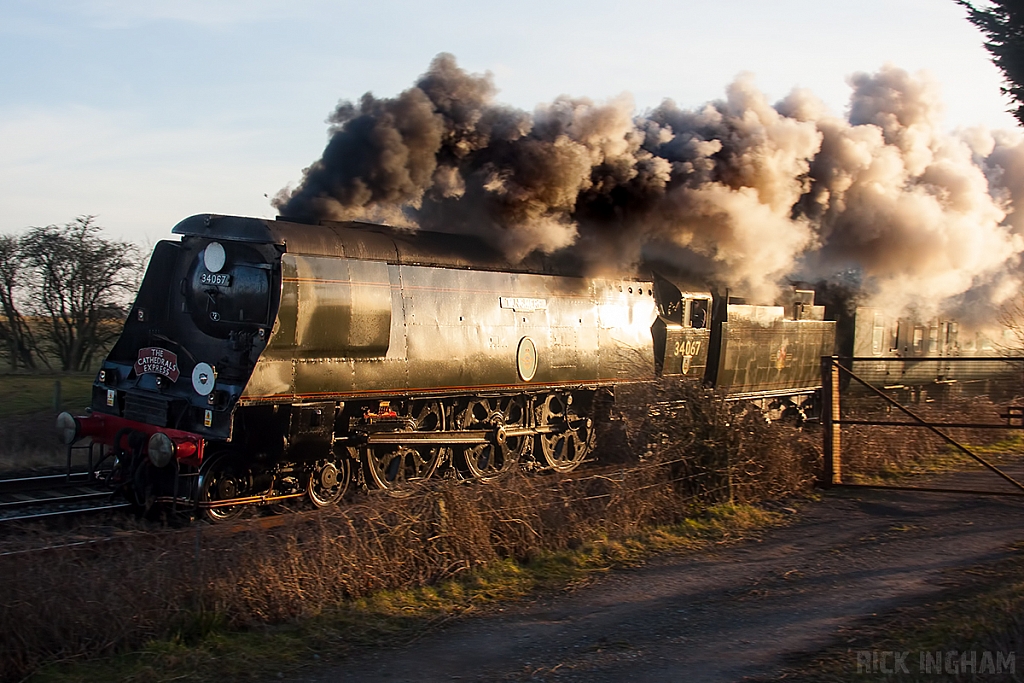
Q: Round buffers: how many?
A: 2